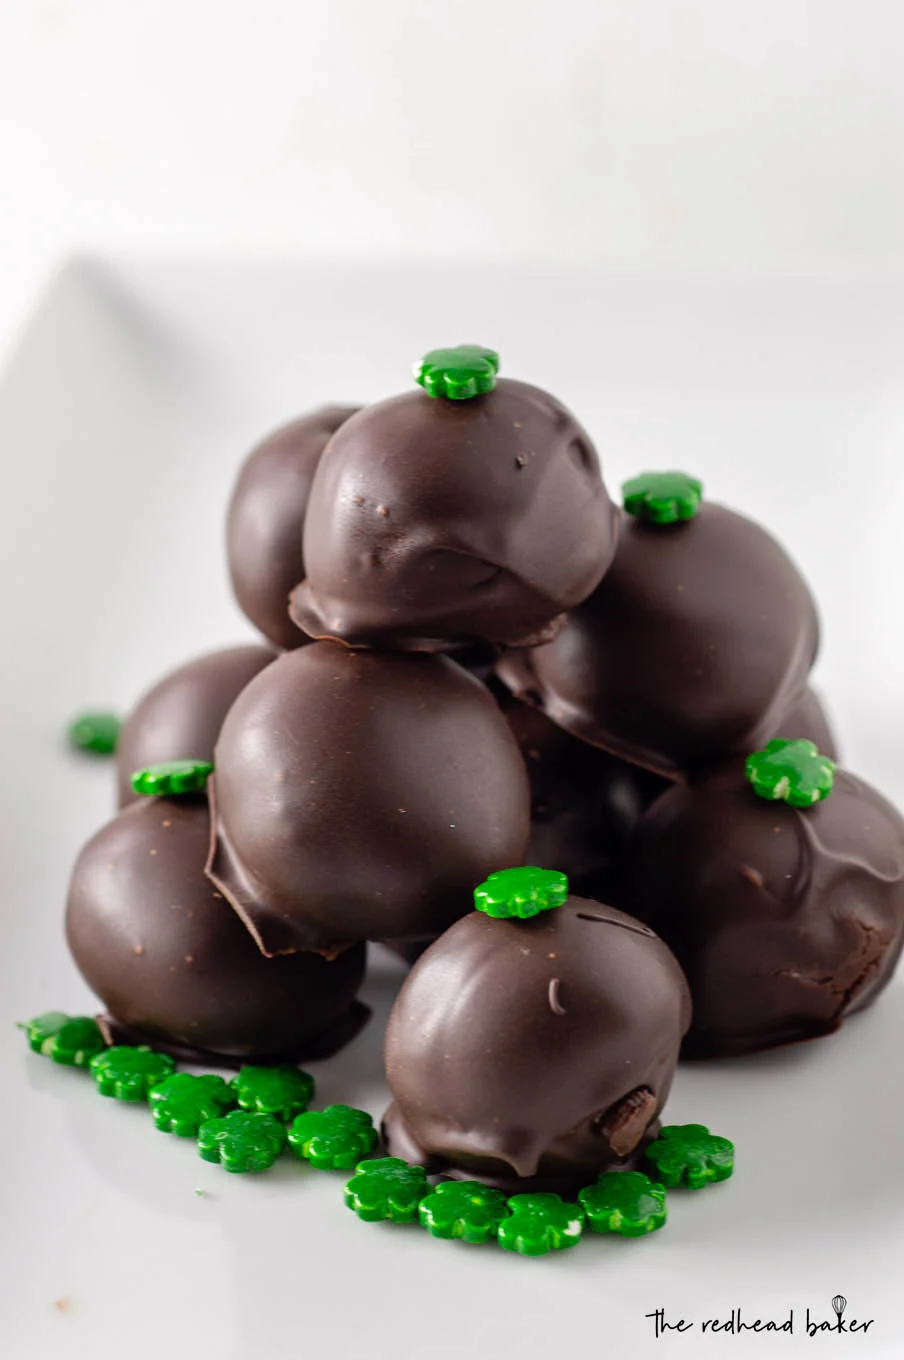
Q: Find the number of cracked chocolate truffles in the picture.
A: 1